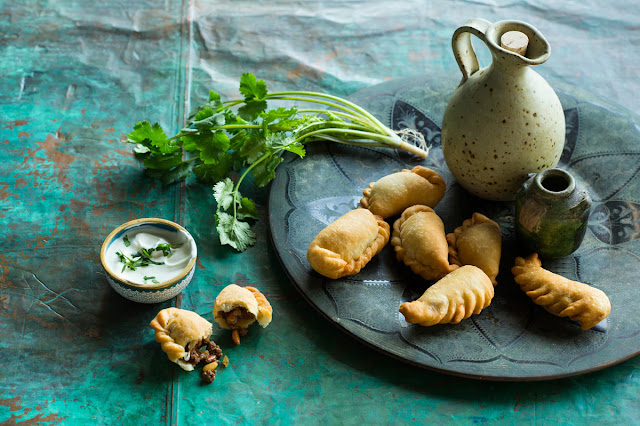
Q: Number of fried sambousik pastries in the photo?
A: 7